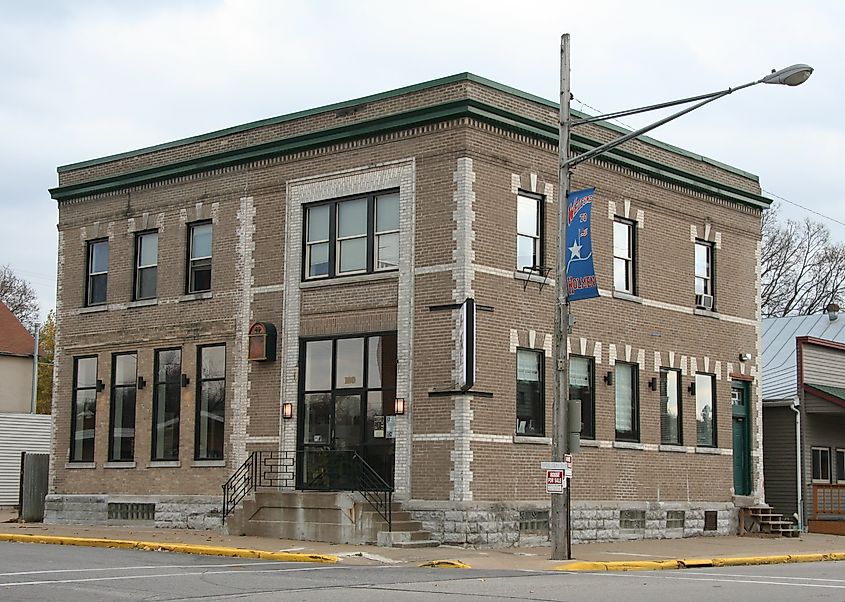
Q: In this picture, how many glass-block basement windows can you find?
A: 4